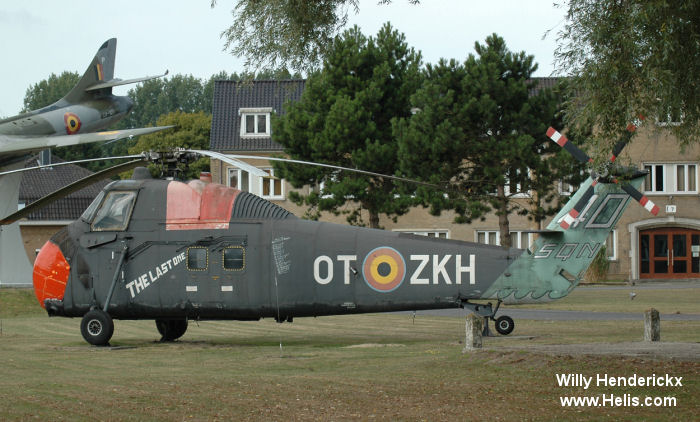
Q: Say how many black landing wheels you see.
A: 3